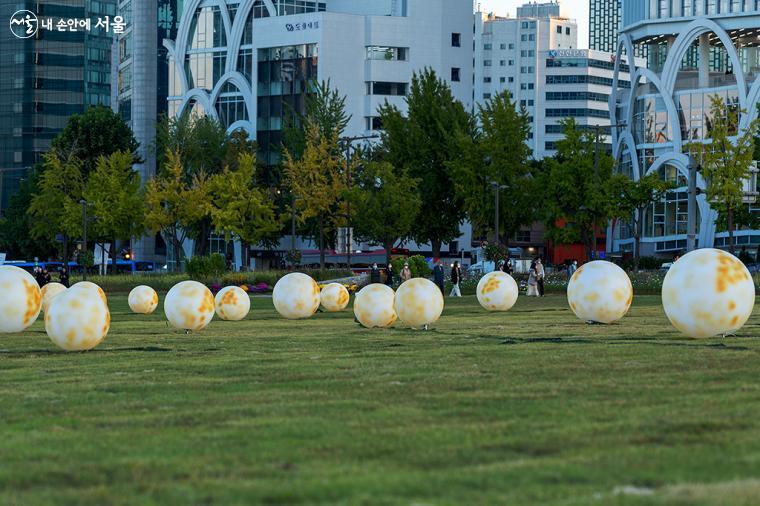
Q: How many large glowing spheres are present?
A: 14